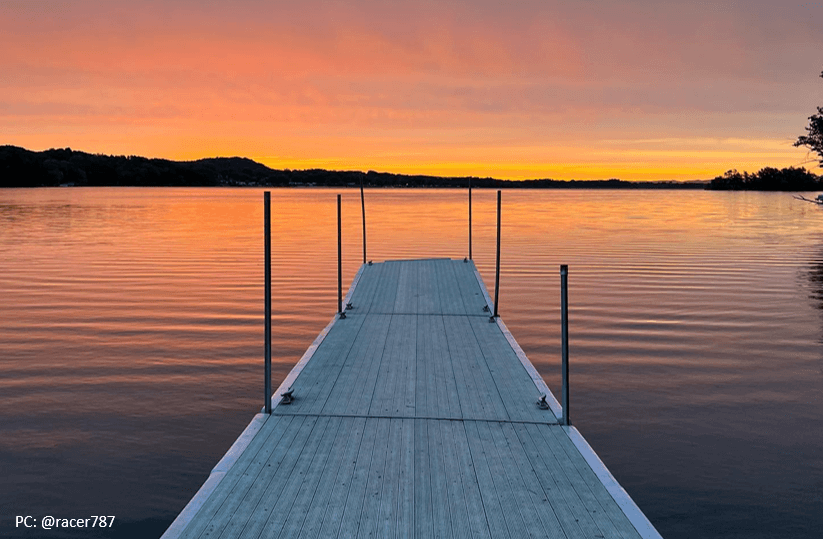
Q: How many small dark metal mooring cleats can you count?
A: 8